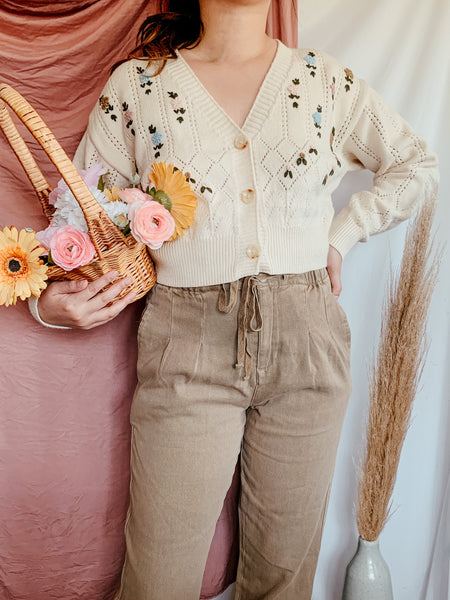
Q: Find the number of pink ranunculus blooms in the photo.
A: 2